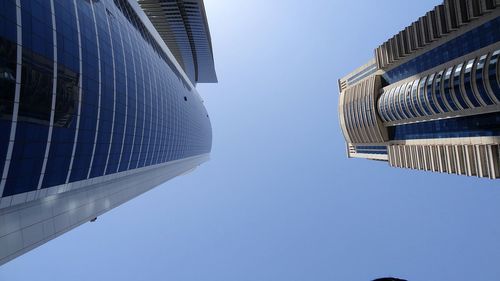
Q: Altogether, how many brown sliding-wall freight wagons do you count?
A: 0